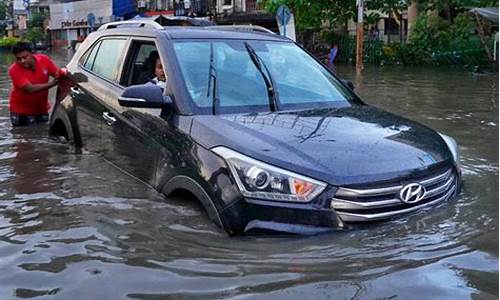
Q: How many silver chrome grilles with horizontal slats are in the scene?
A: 1